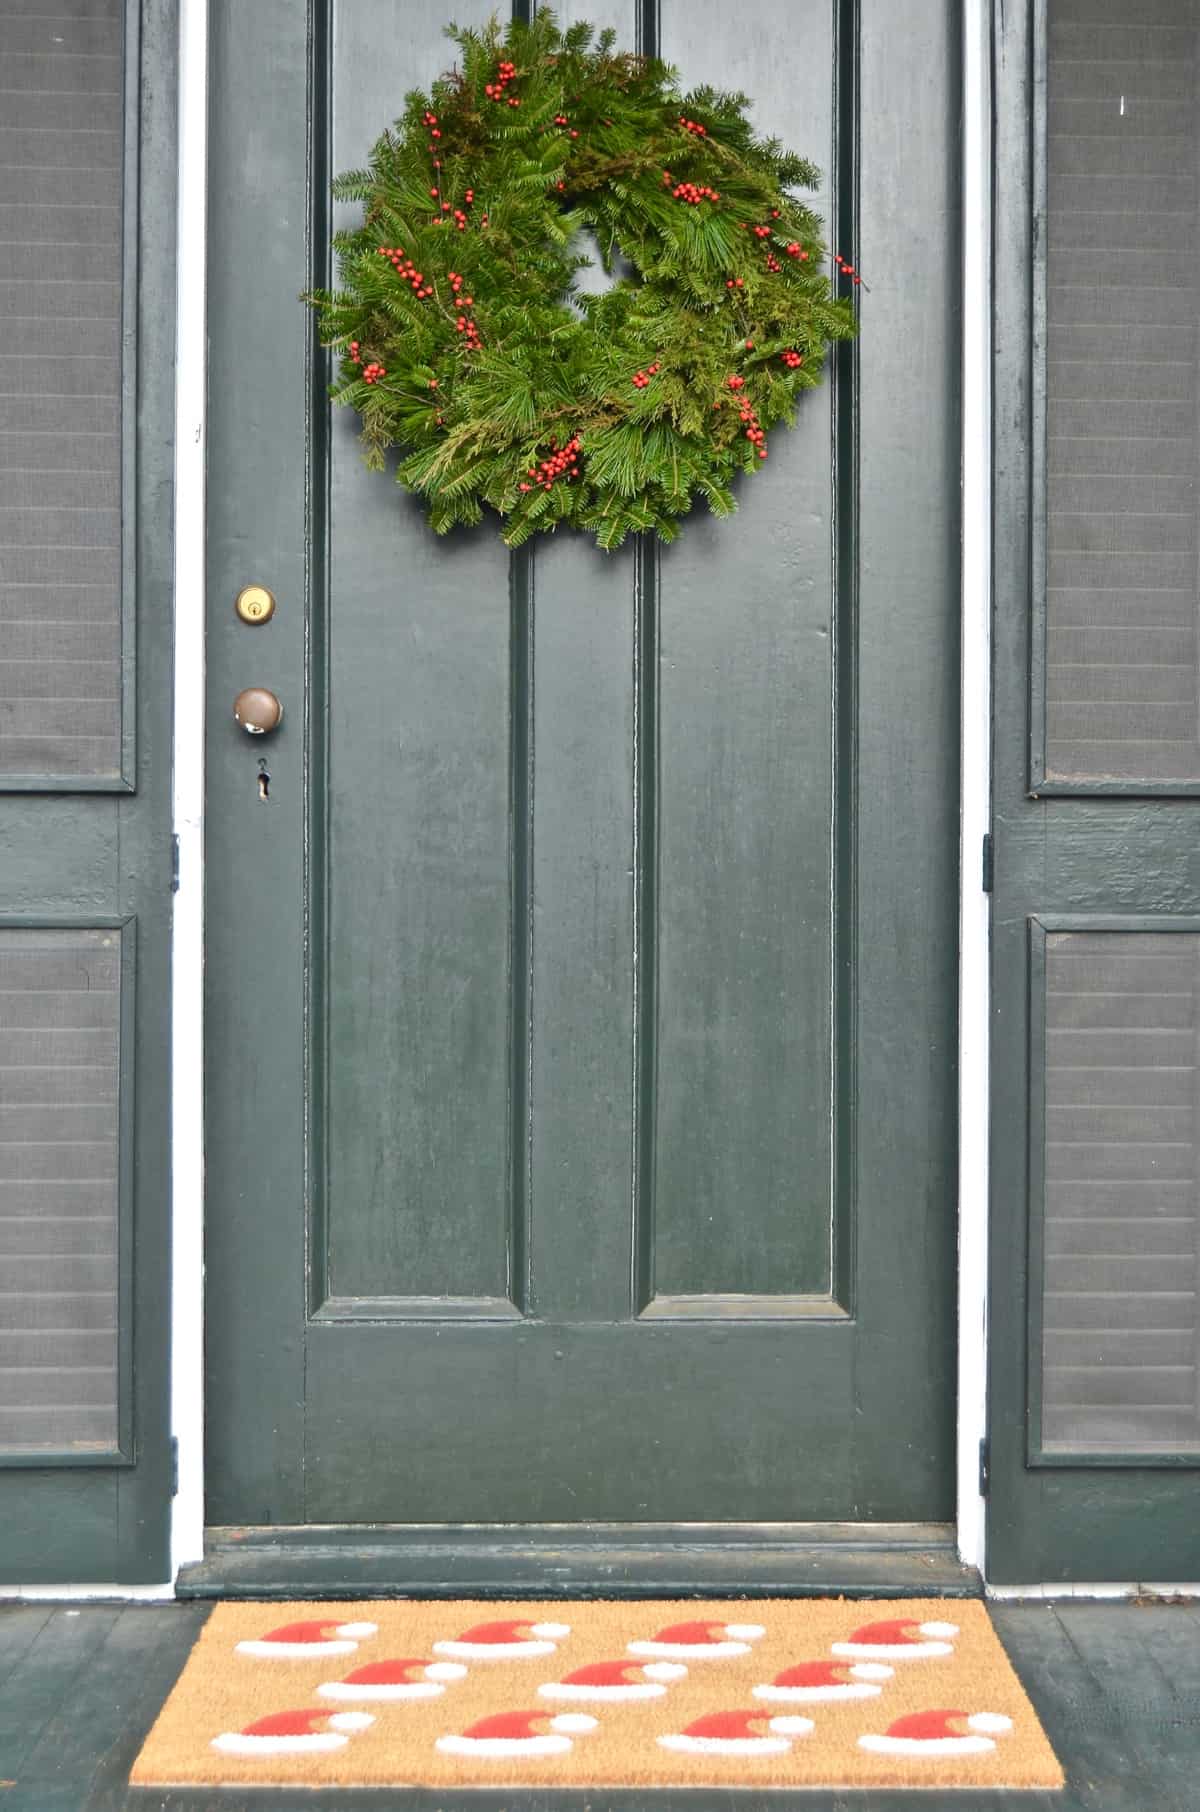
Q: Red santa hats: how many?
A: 11